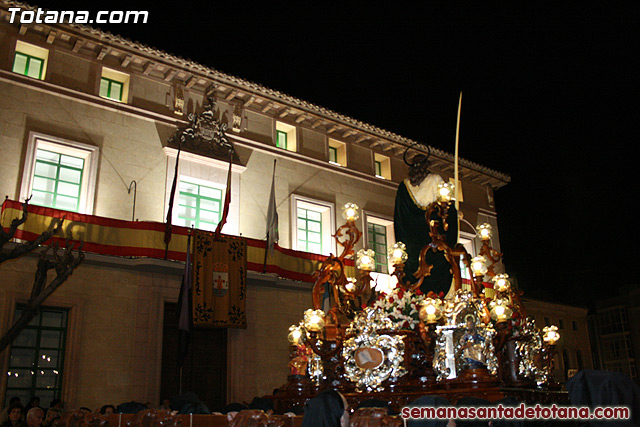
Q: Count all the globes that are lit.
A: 13